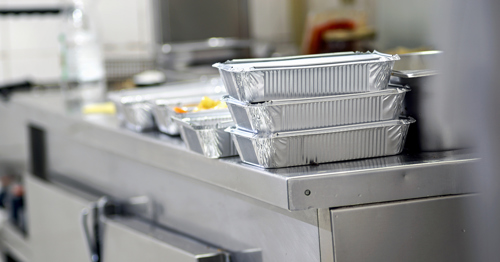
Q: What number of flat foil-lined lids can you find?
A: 3